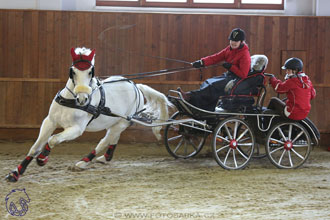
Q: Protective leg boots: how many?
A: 4